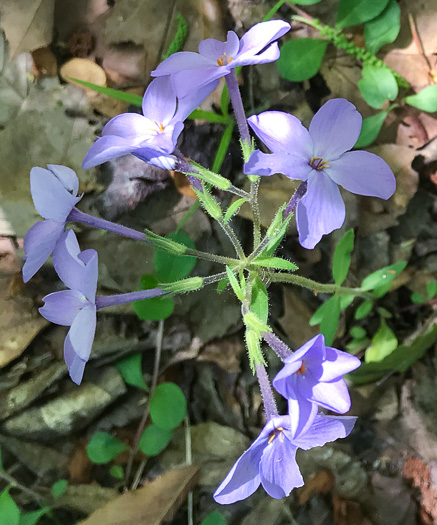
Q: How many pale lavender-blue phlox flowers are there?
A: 7